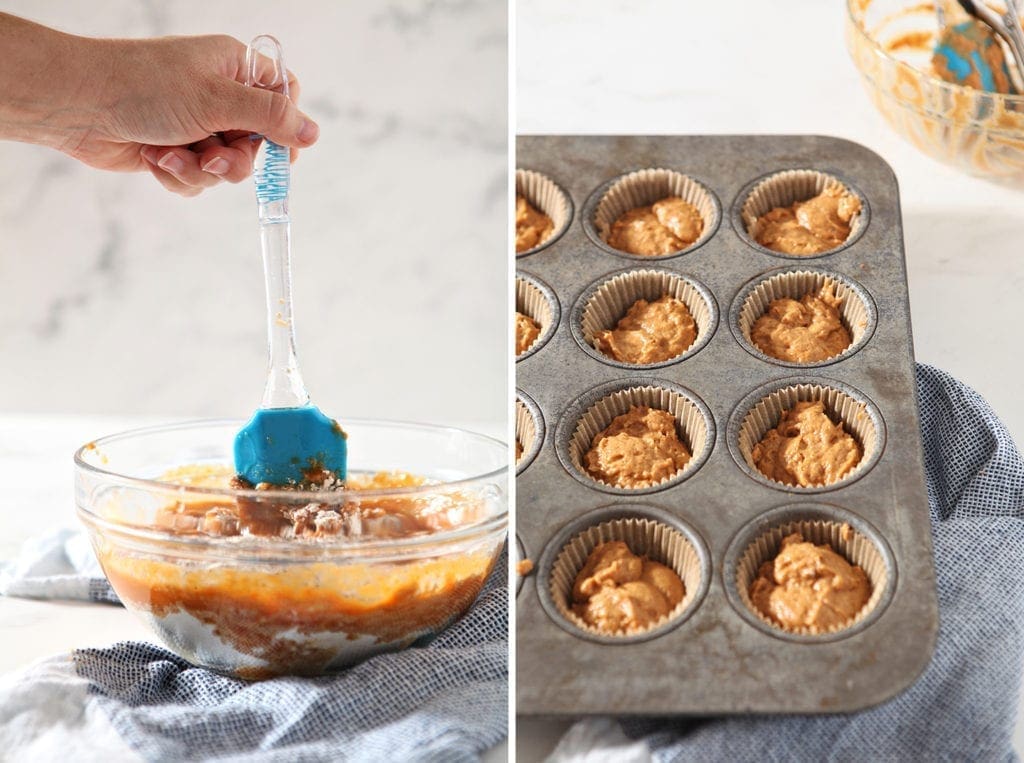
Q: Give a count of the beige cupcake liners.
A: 11